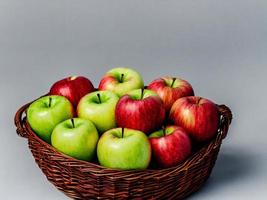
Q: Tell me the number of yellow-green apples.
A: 5